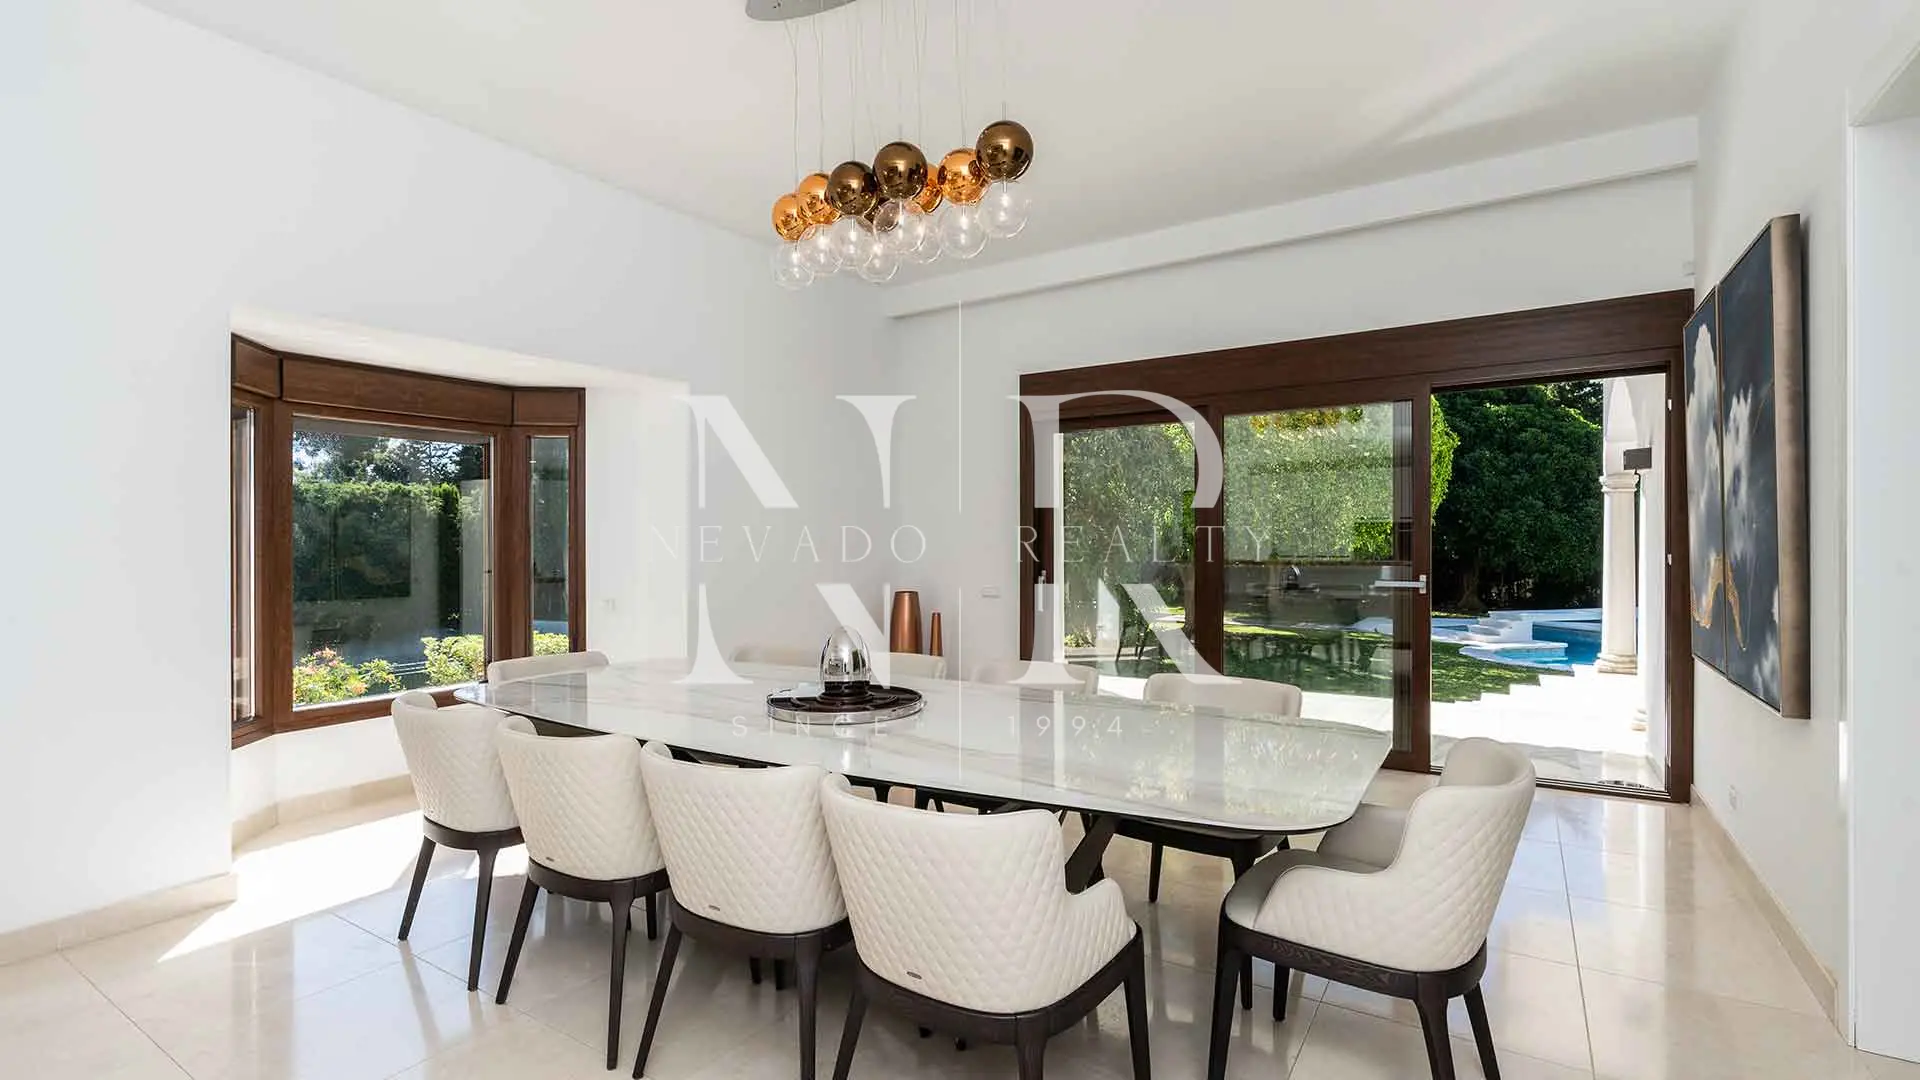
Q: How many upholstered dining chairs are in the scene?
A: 10